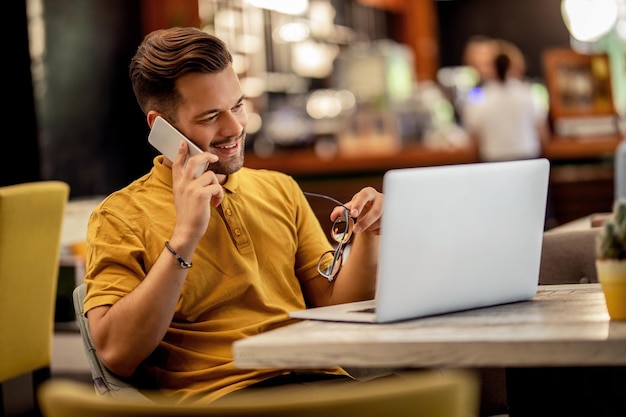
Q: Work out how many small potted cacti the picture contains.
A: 1